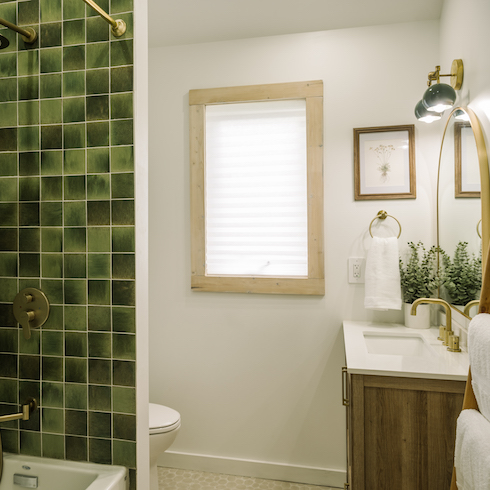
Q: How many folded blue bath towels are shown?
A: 0